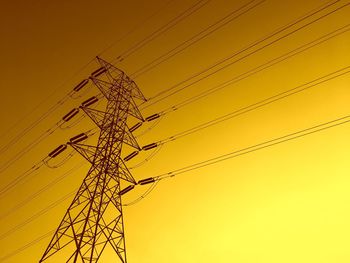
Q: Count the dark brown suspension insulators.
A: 12